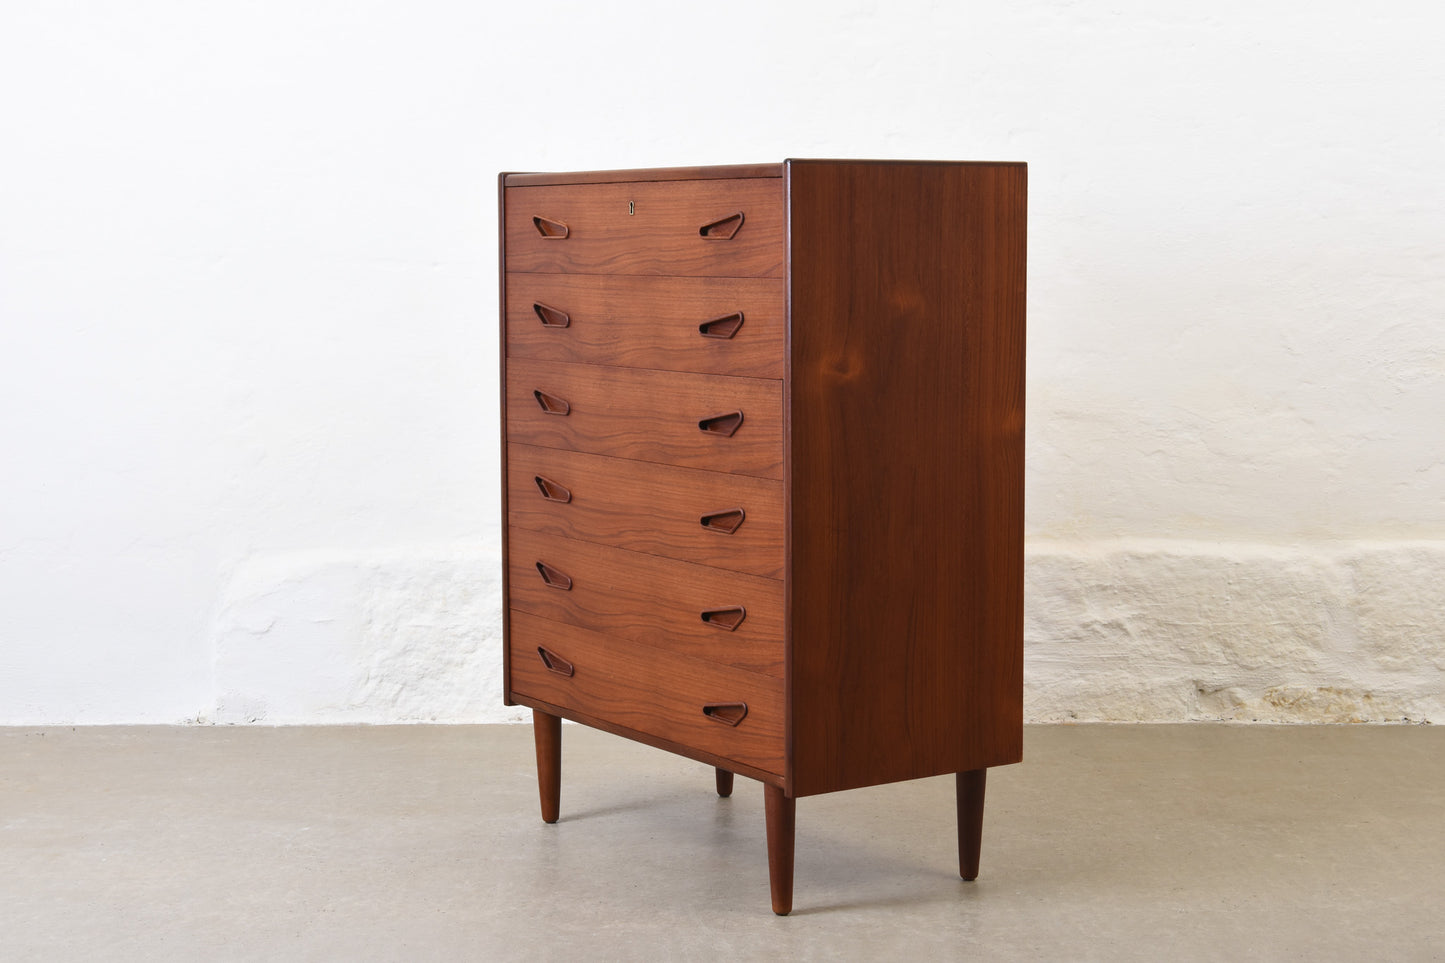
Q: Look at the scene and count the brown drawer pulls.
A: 12